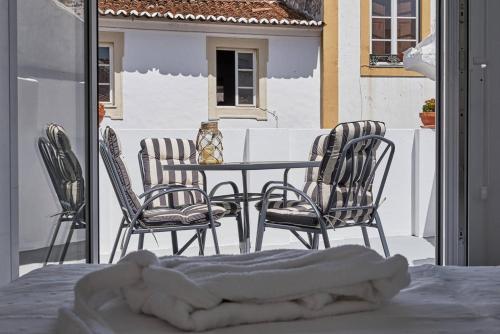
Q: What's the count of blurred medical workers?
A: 0